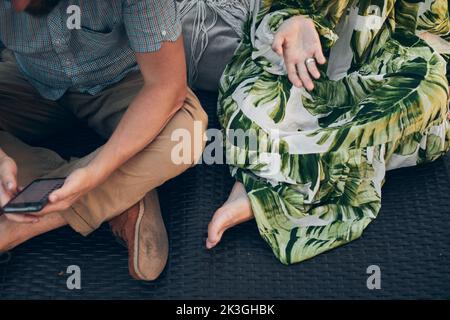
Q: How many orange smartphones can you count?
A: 0